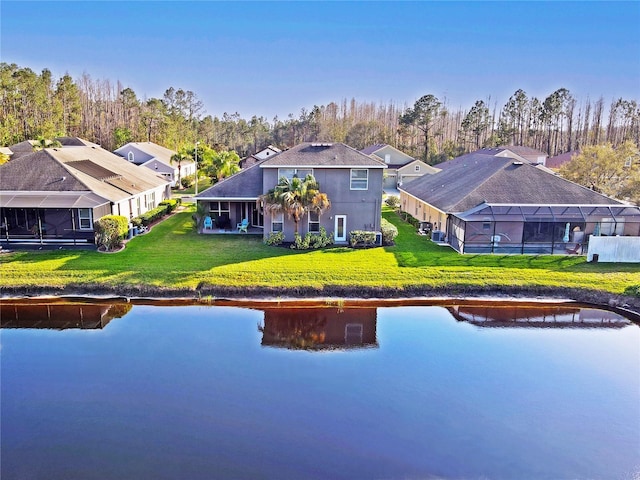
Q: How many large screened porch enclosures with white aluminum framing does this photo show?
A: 2